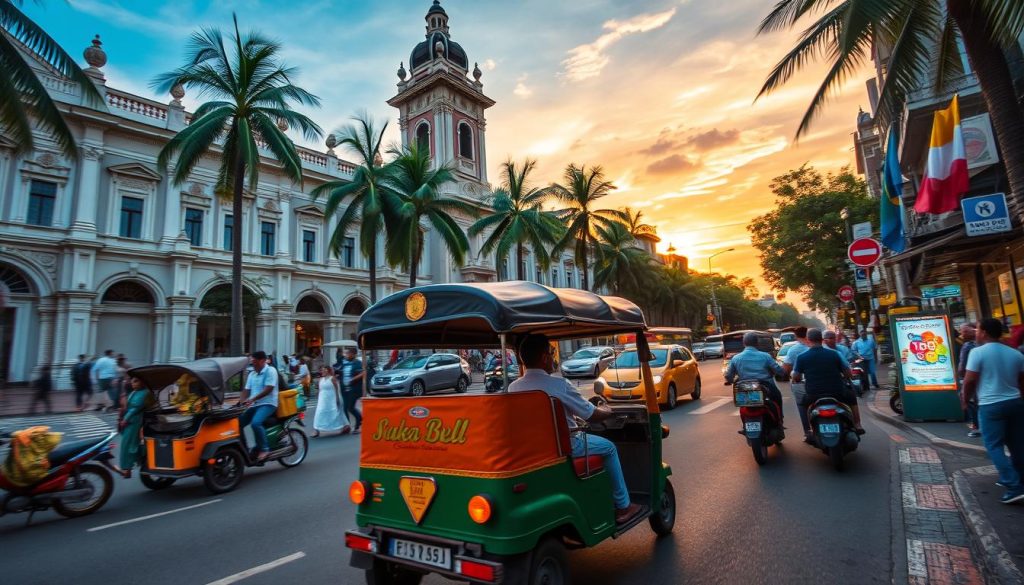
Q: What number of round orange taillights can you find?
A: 2